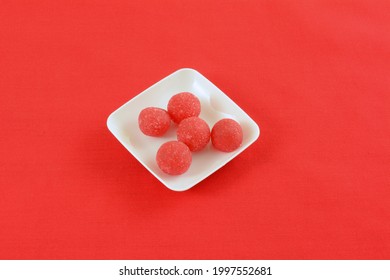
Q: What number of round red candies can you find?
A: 5